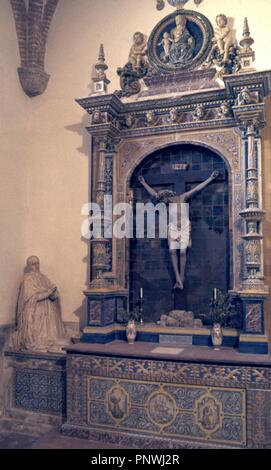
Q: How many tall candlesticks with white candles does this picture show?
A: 2